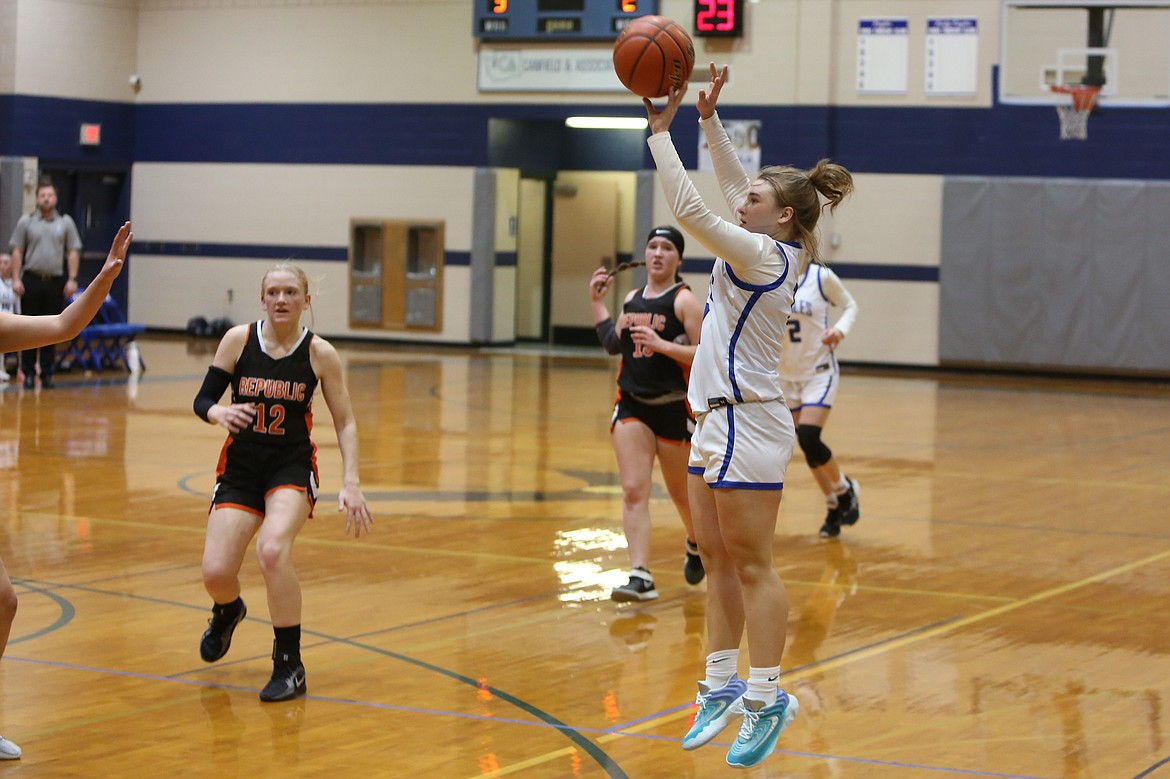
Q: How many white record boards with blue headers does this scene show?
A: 2